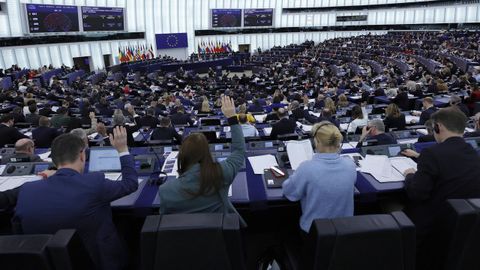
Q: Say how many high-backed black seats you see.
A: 4